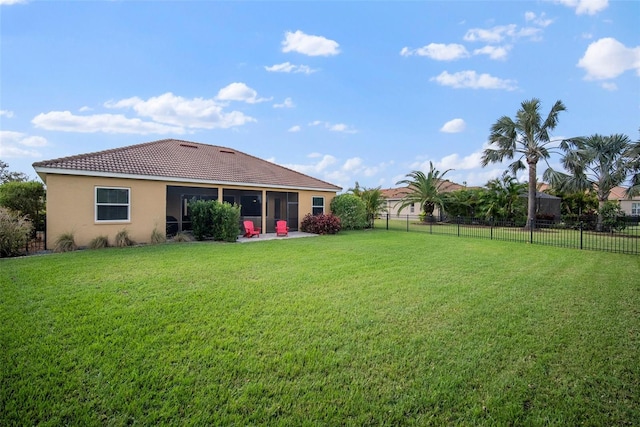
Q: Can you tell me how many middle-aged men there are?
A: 0